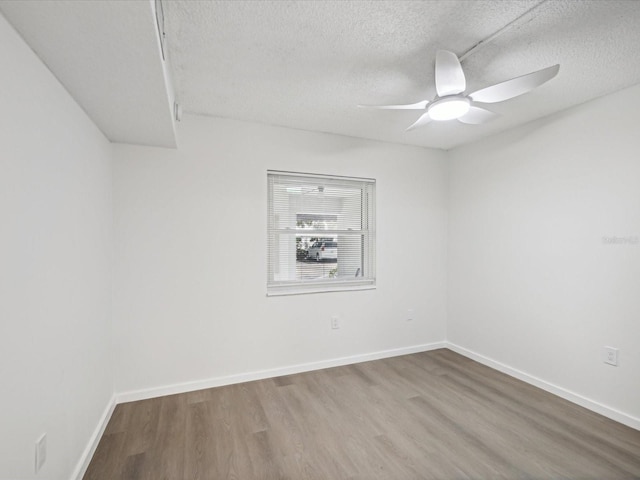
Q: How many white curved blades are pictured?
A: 5